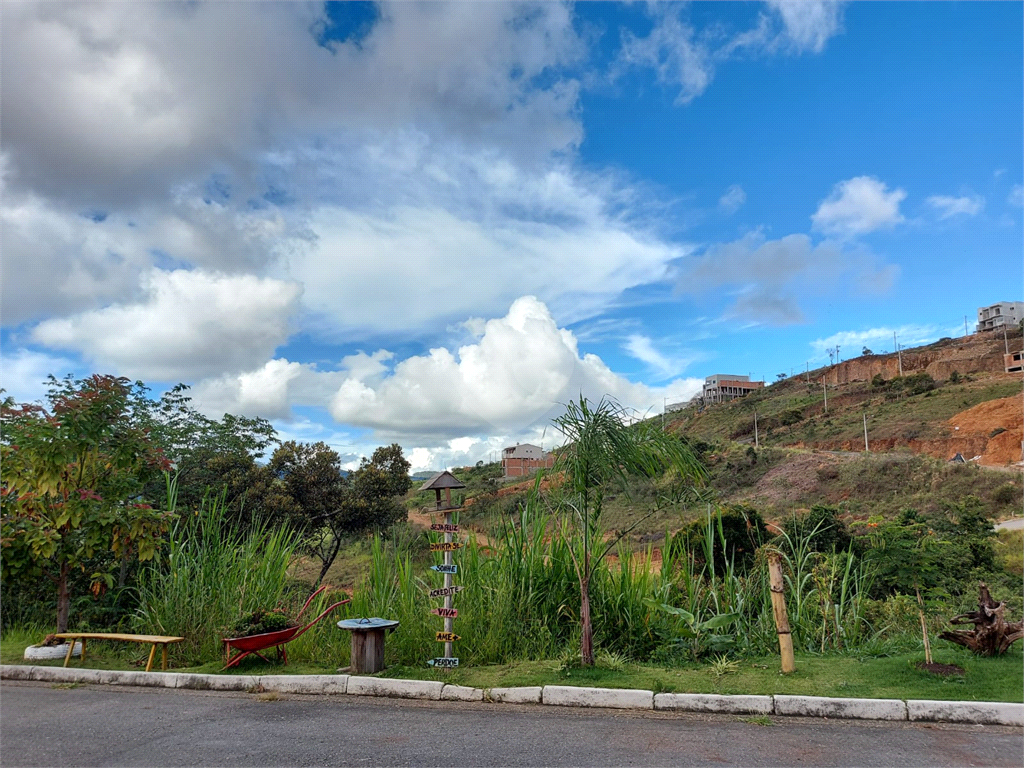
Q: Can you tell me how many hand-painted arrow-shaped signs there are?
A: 7